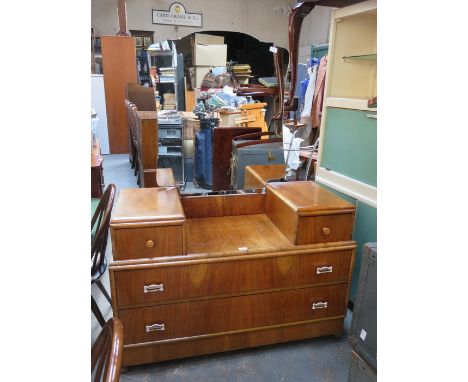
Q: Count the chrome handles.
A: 4